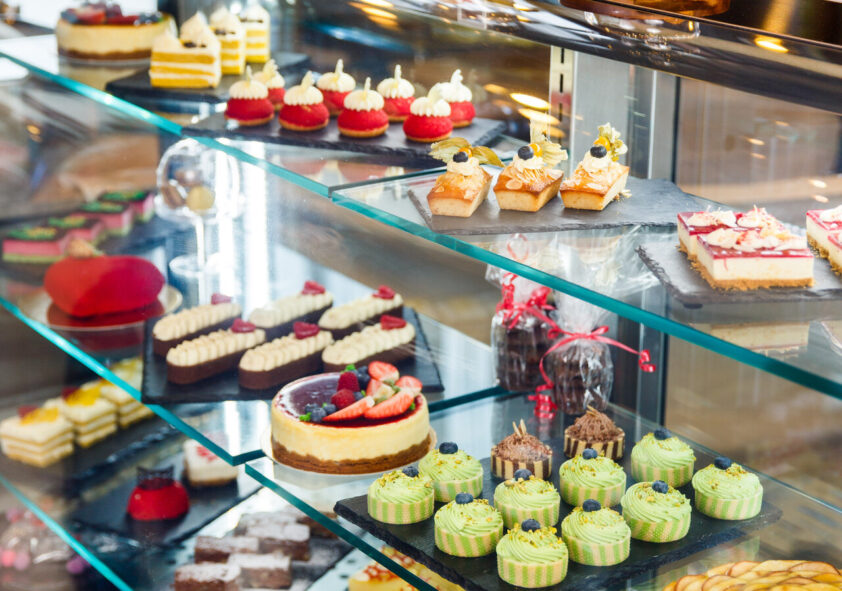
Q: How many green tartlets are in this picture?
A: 10